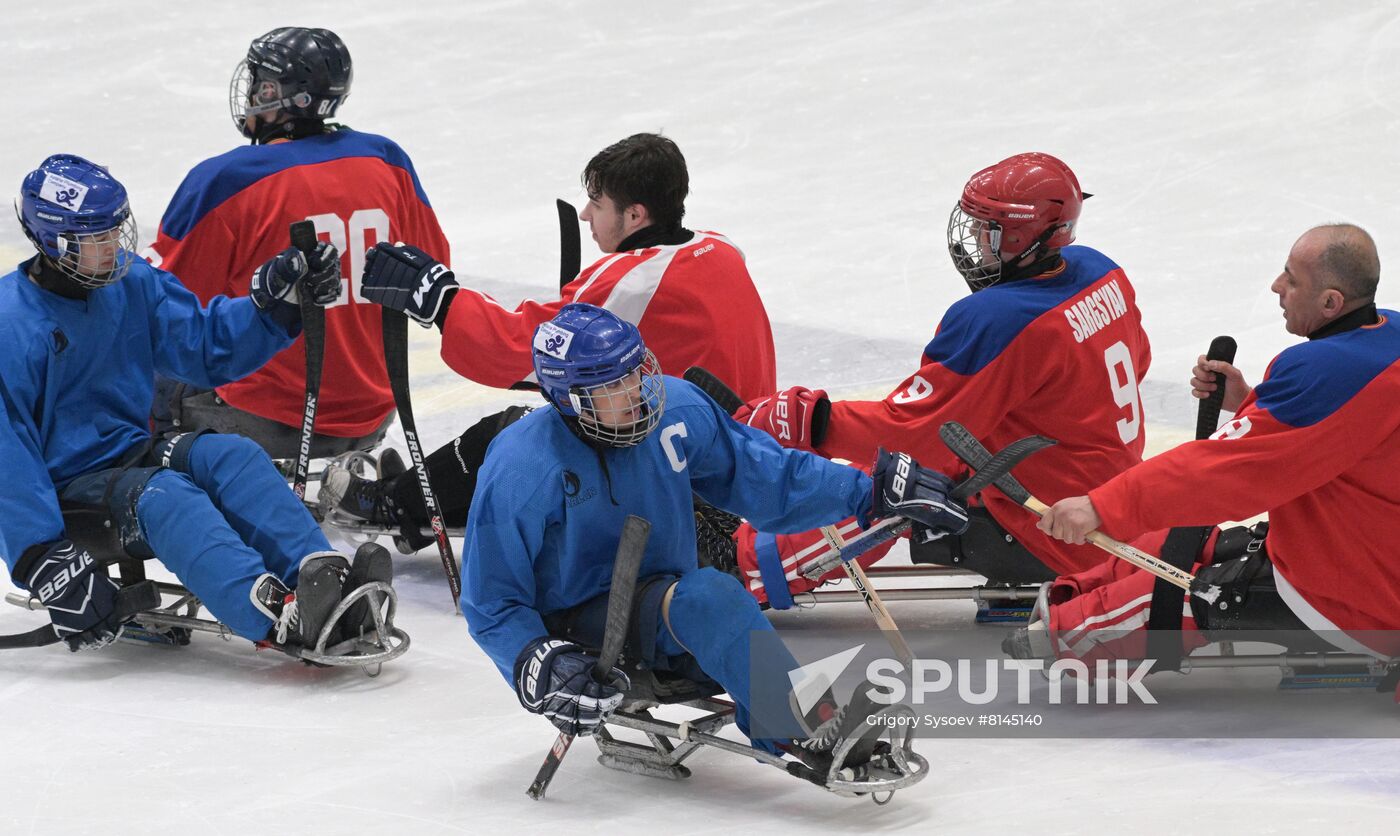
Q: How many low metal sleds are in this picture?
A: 6